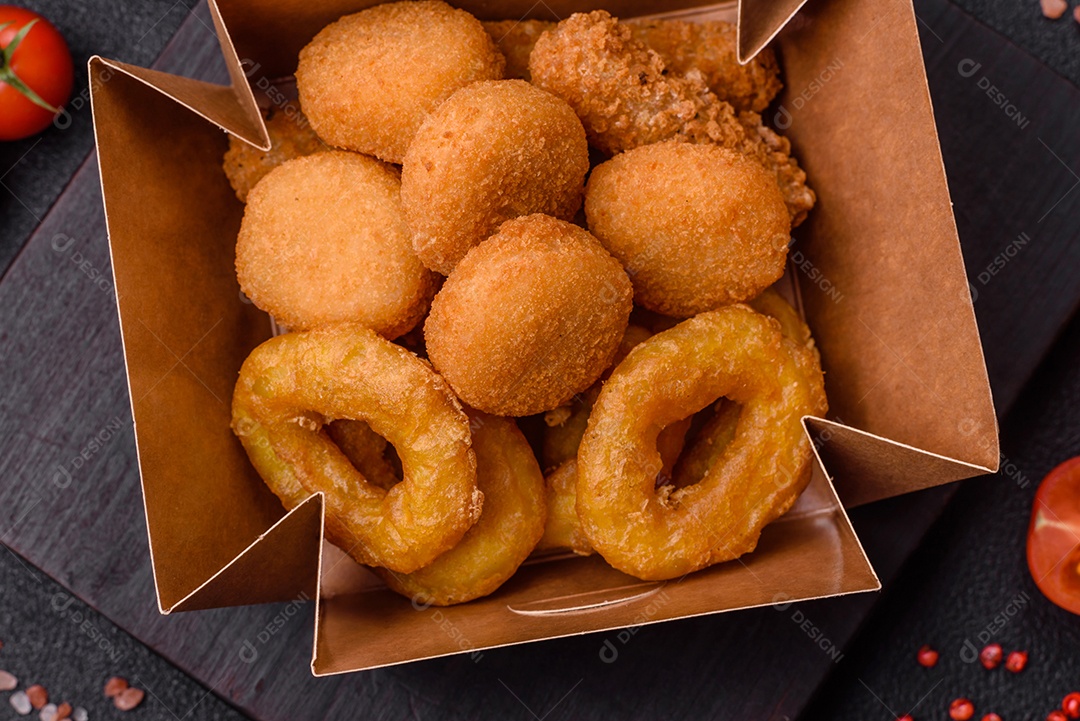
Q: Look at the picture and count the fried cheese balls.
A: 5